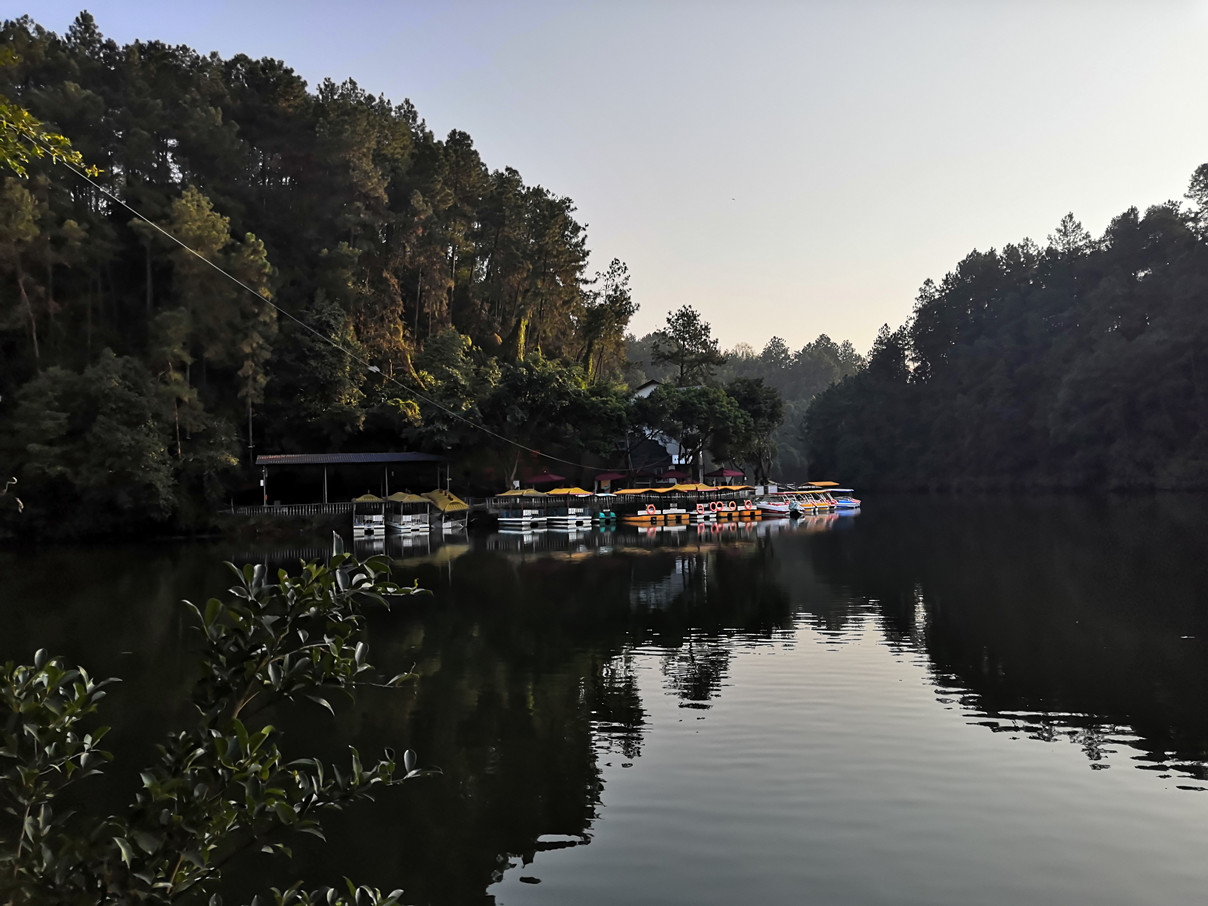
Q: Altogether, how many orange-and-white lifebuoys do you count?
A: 6